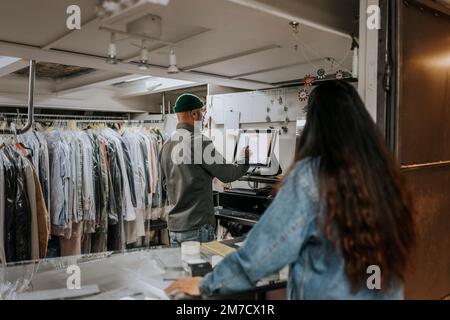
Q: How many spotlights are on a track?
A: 3